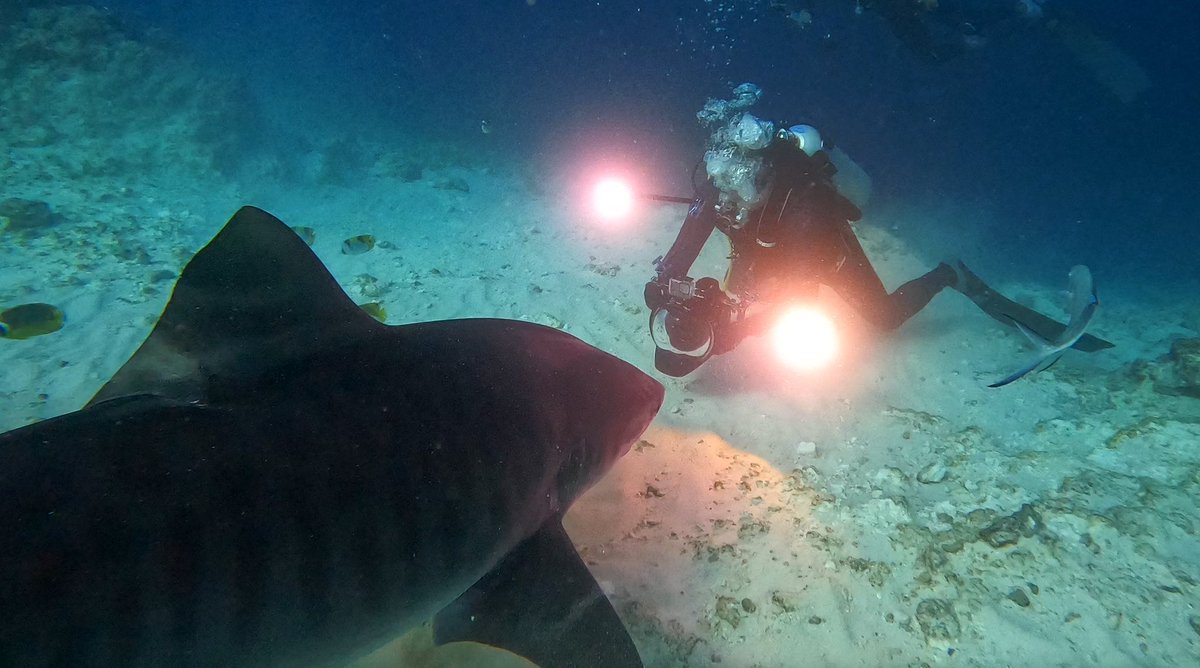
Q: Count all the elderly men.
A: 0